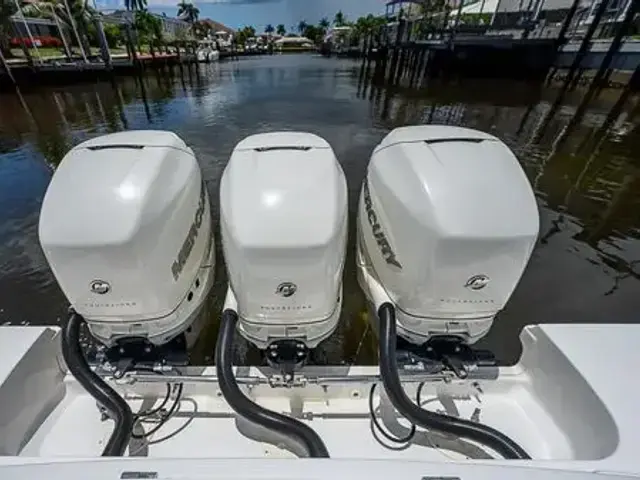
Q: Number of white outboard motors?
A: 3